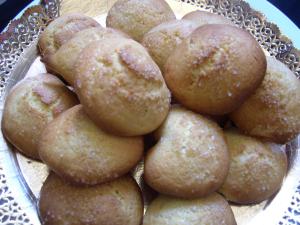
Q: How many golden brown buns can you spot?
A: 14